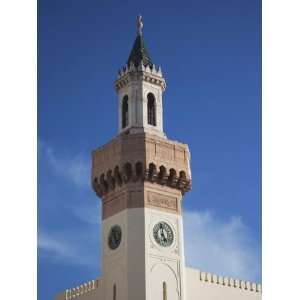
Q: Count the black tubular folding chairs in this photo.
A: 0